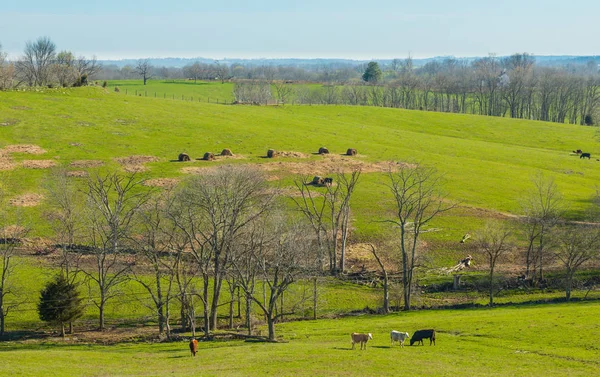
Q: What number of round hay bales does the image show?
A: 7